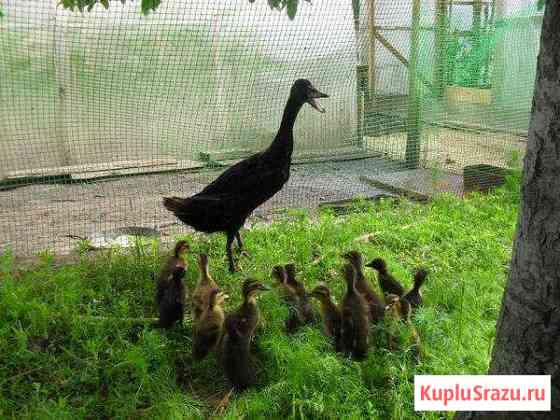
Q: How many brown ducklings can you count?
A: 13